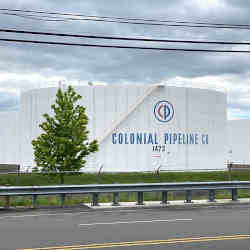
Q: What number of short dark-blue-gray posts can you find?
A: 10